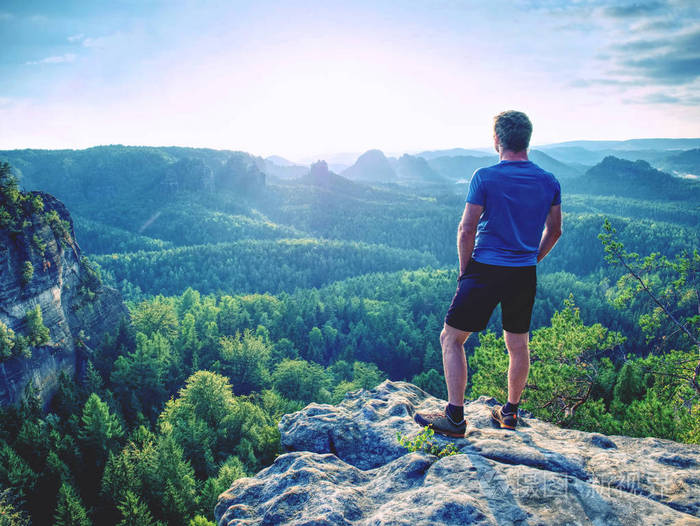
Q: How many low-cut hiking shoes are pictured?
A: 2